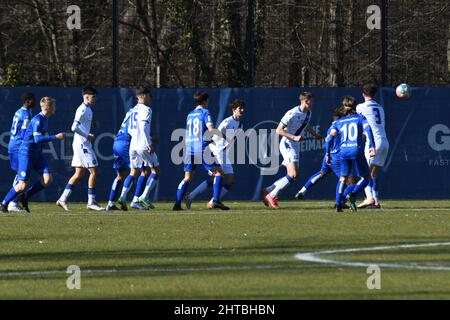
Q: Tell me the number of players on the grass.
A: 11